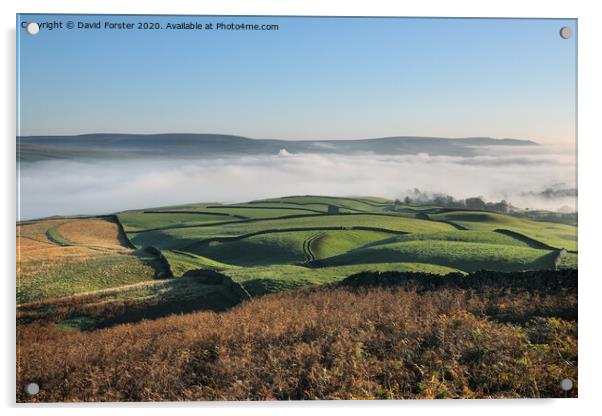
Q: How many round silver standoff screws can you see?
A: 4